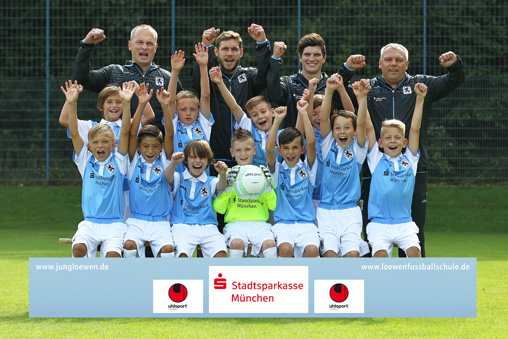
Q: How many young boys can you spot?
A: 11